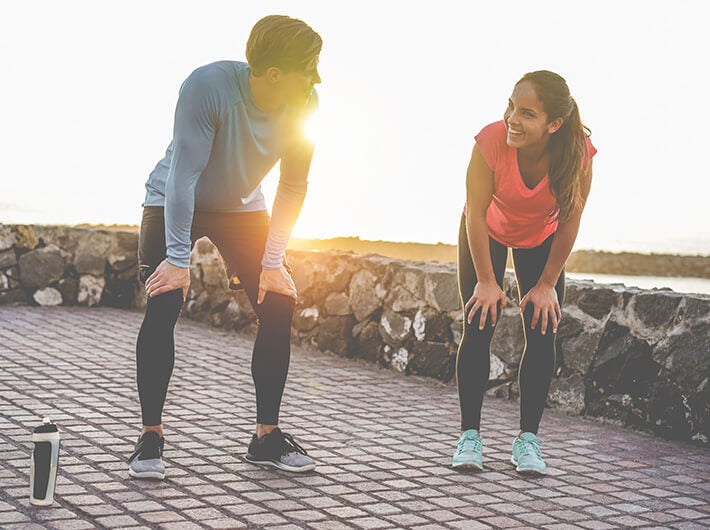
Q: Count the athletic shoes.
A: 4